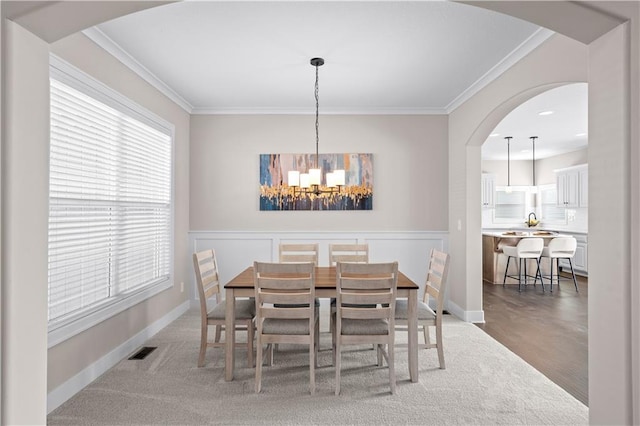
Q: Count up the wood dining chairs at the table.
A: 6